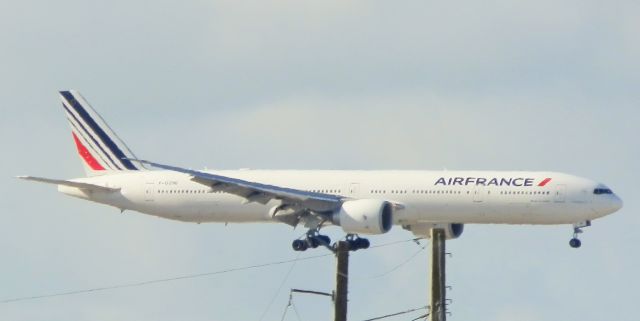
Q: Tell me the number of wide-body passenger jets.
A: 1